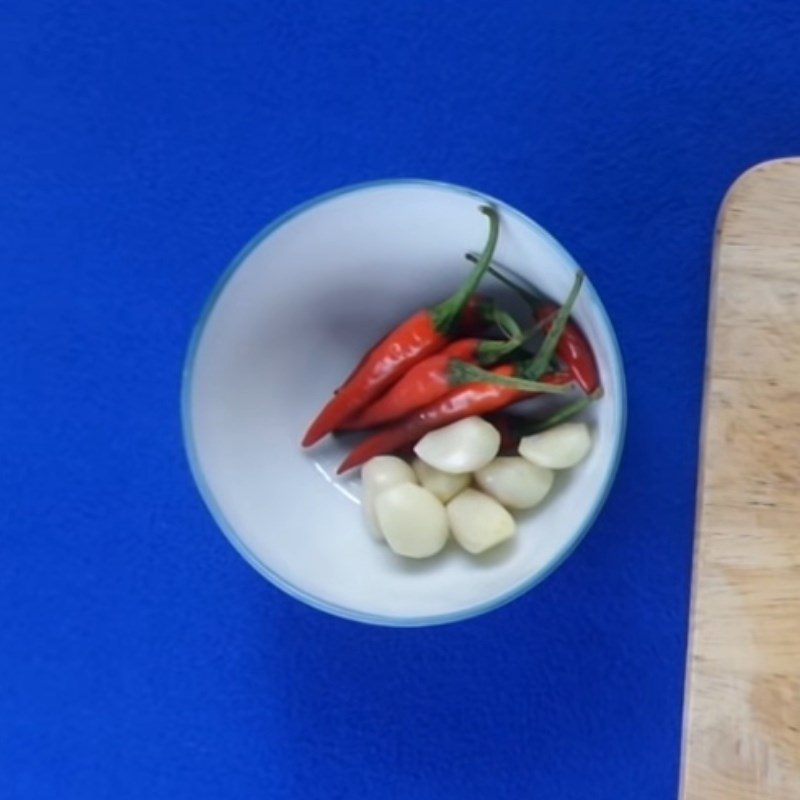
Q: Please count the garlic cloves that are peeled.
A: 7